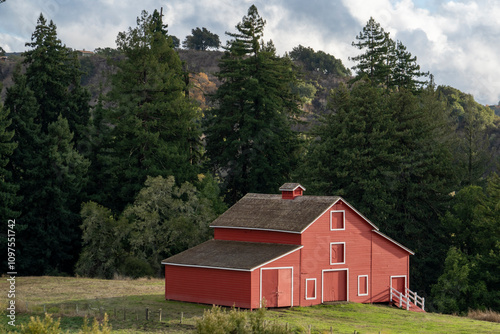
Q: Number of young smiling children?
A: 0